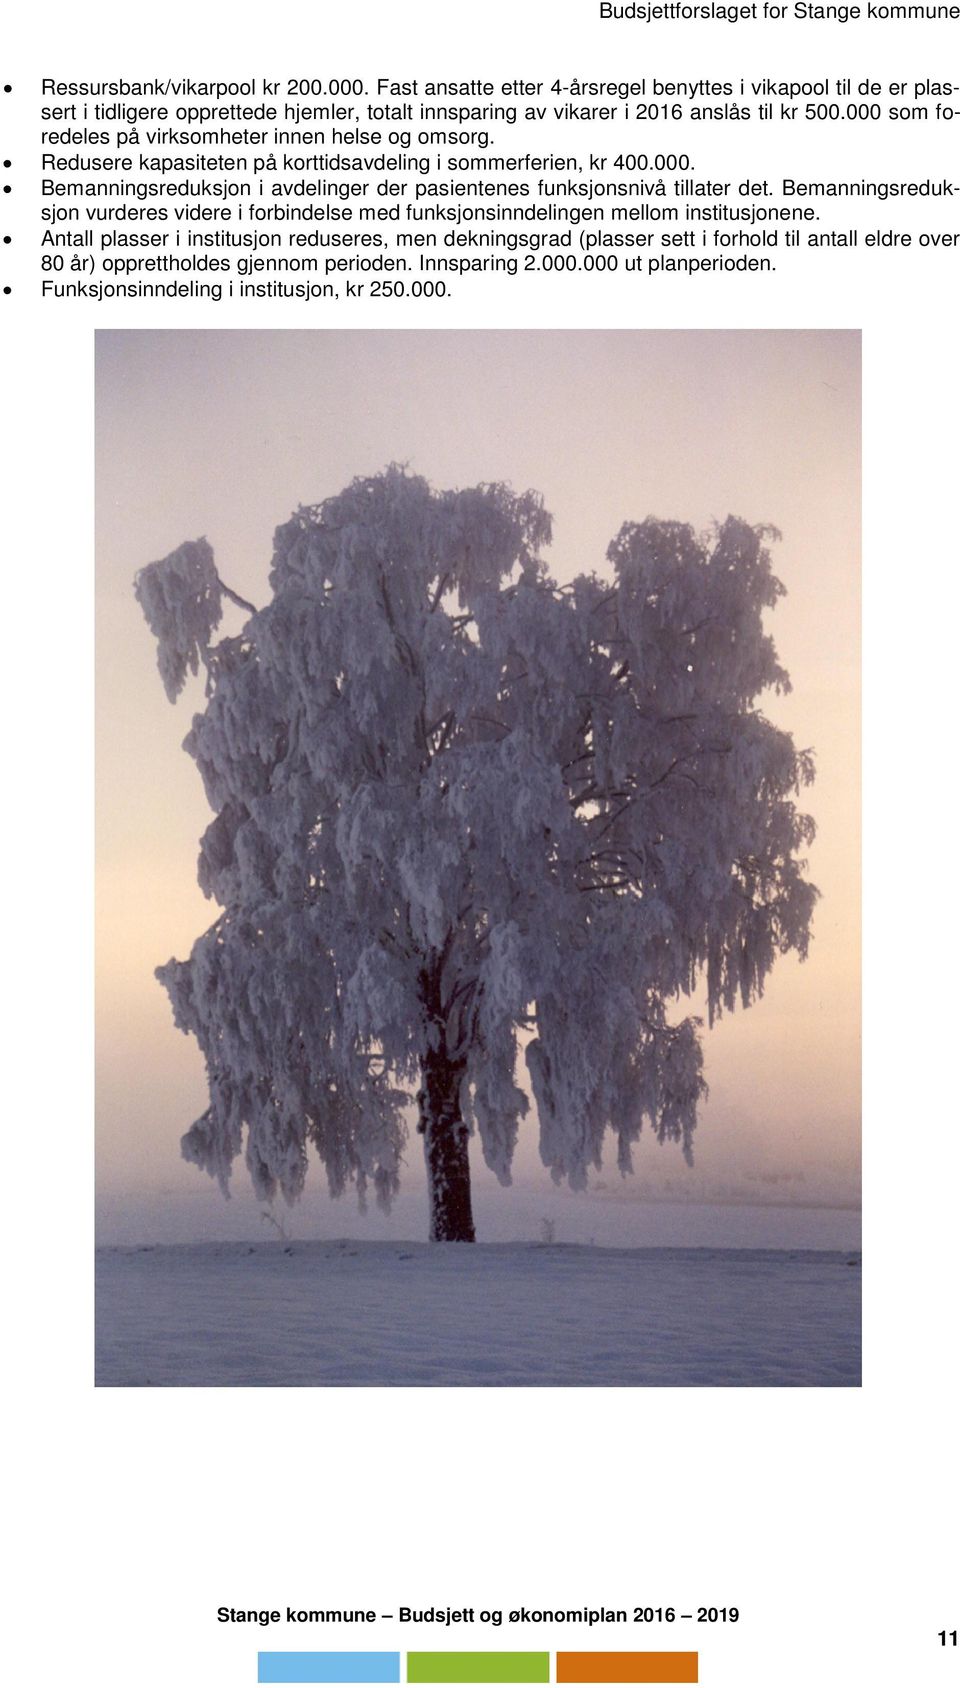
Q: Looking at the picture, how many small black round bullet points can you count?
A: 5